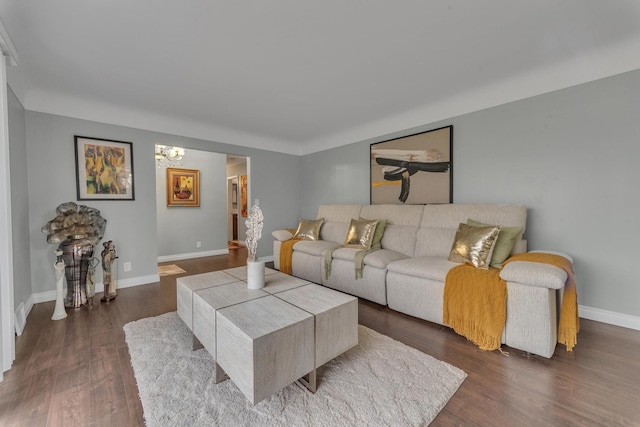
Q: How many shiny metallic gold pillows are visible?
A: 3